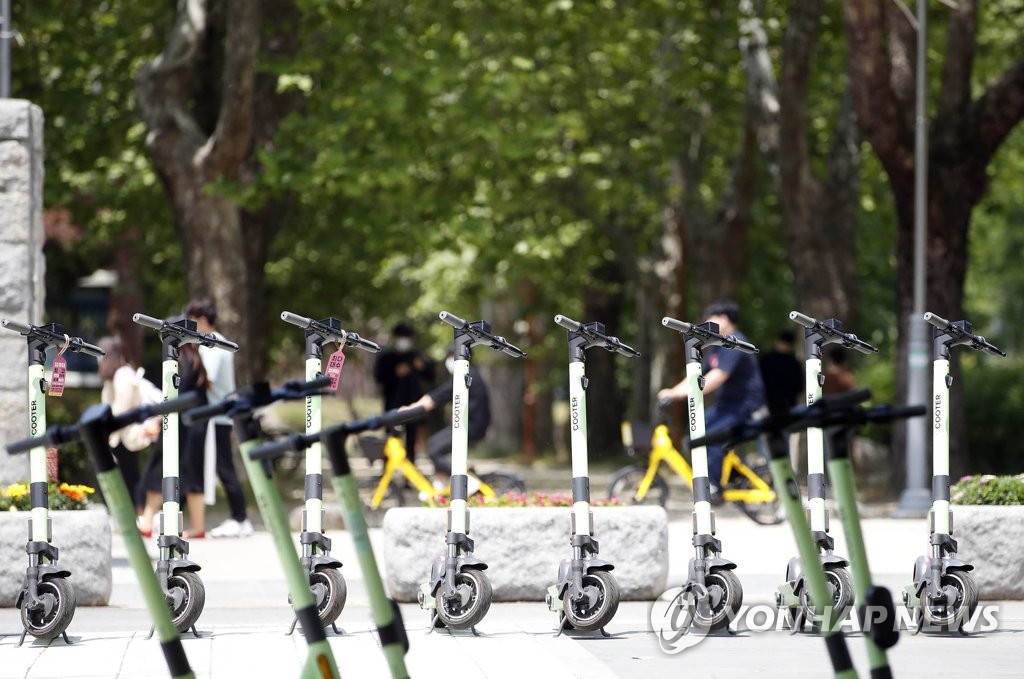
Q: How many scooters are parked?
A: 13